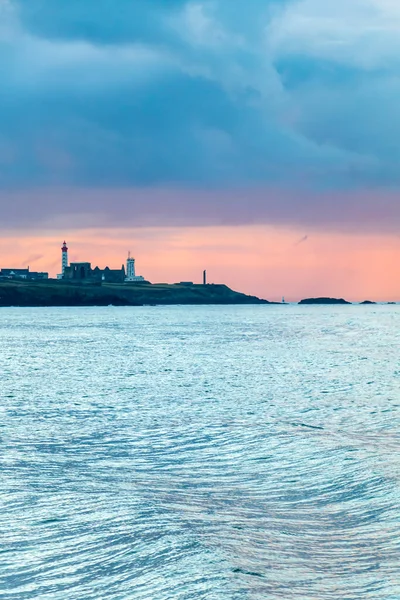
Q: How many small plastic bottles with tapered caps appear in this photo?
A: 0